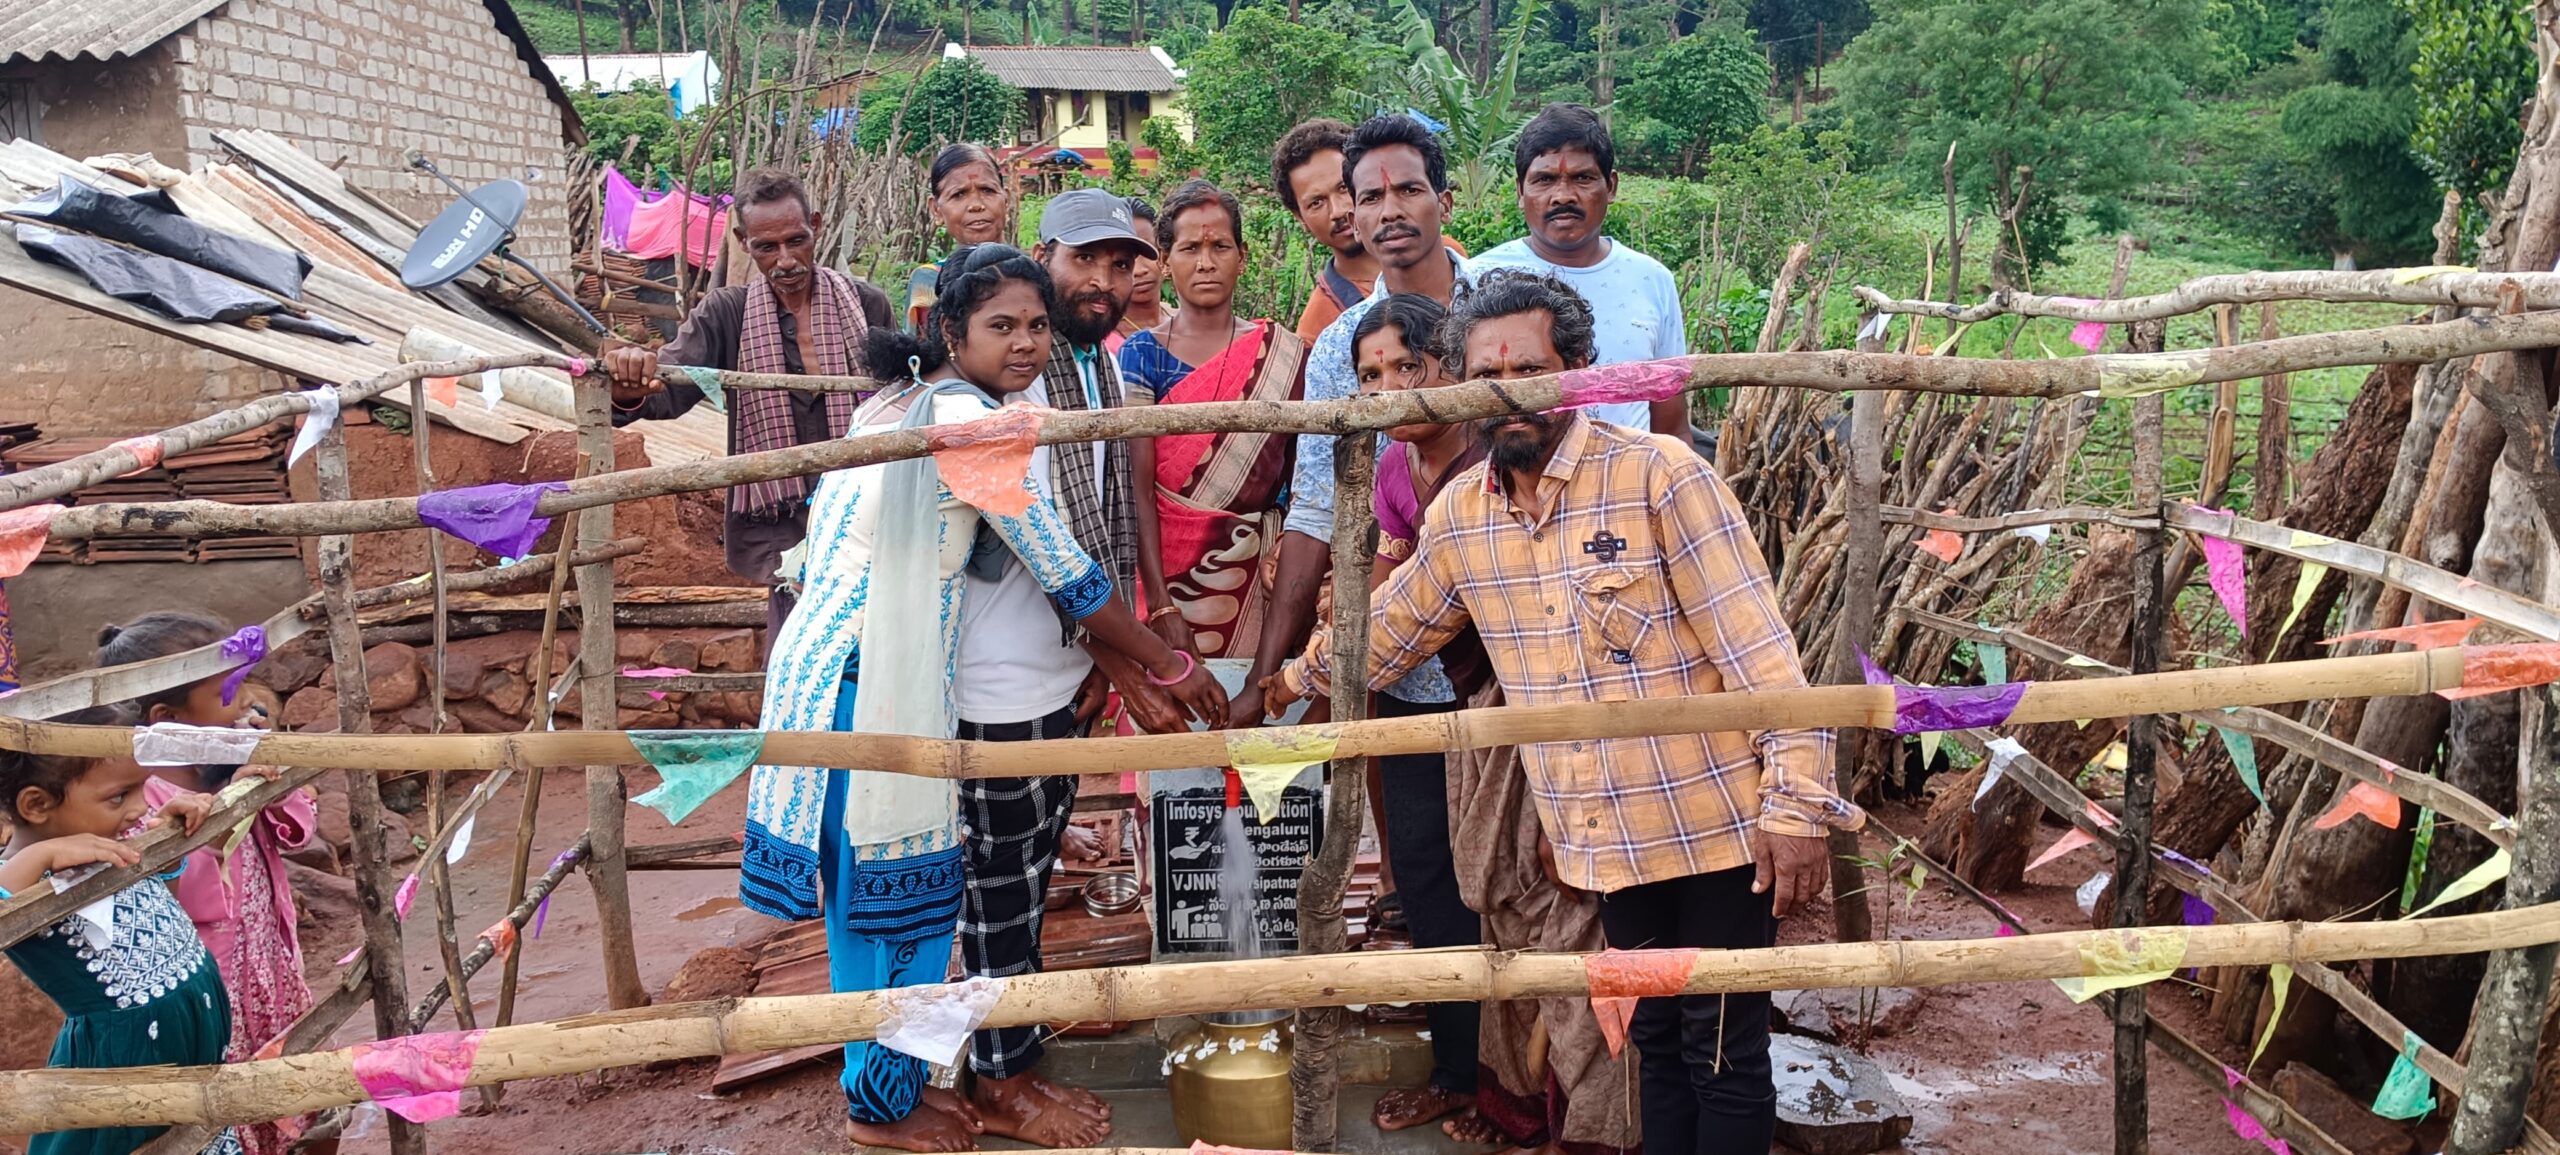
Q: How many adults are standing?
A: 11